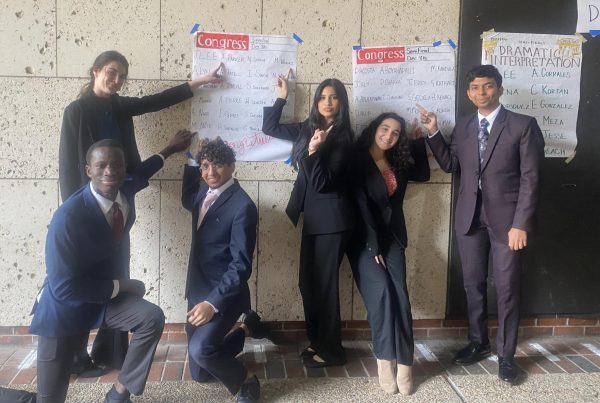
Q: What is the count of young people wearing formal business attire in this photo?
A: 6